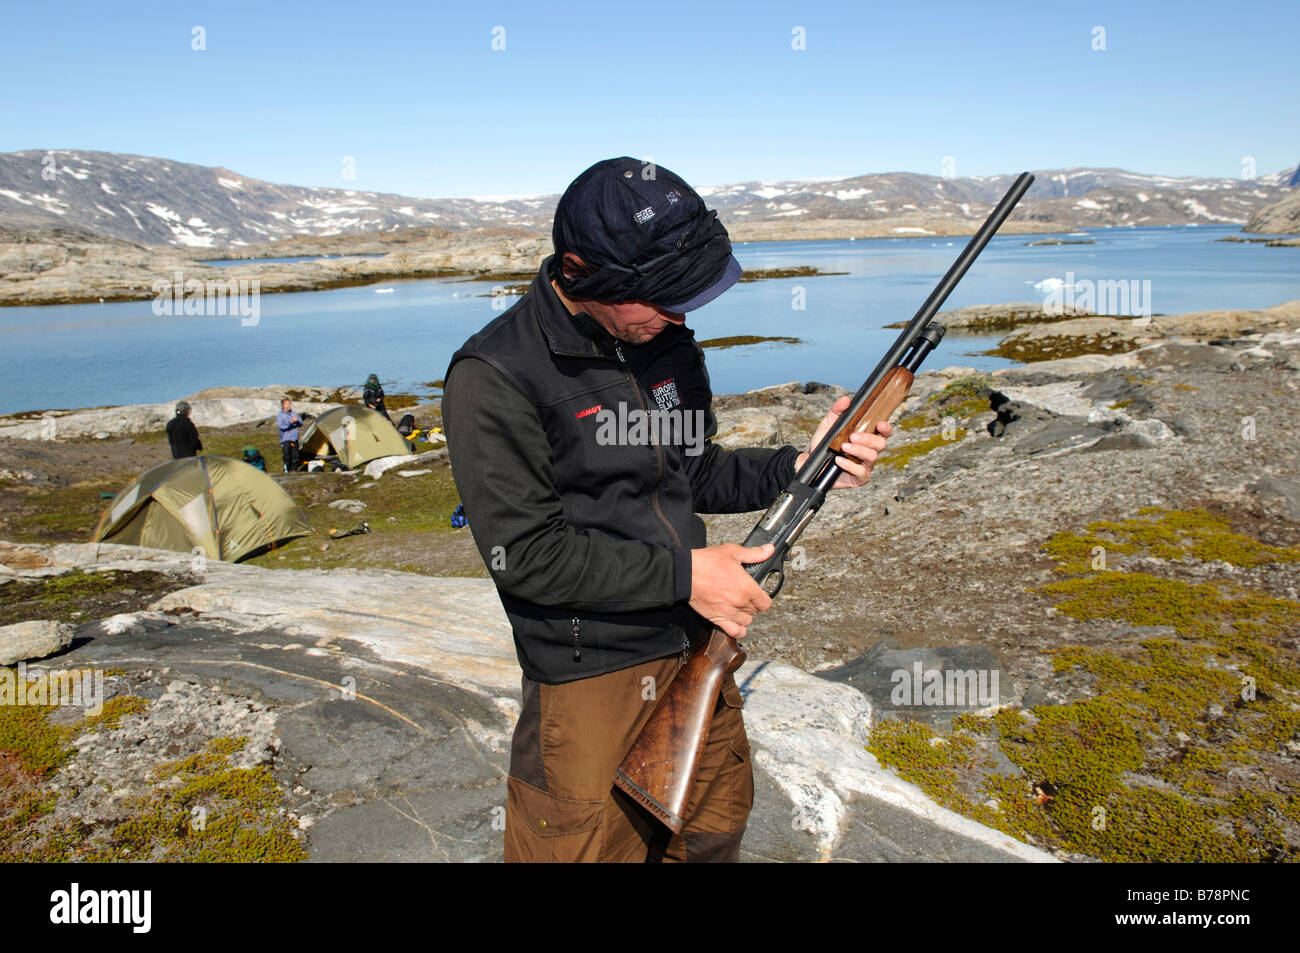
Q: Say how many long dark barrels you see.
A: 1